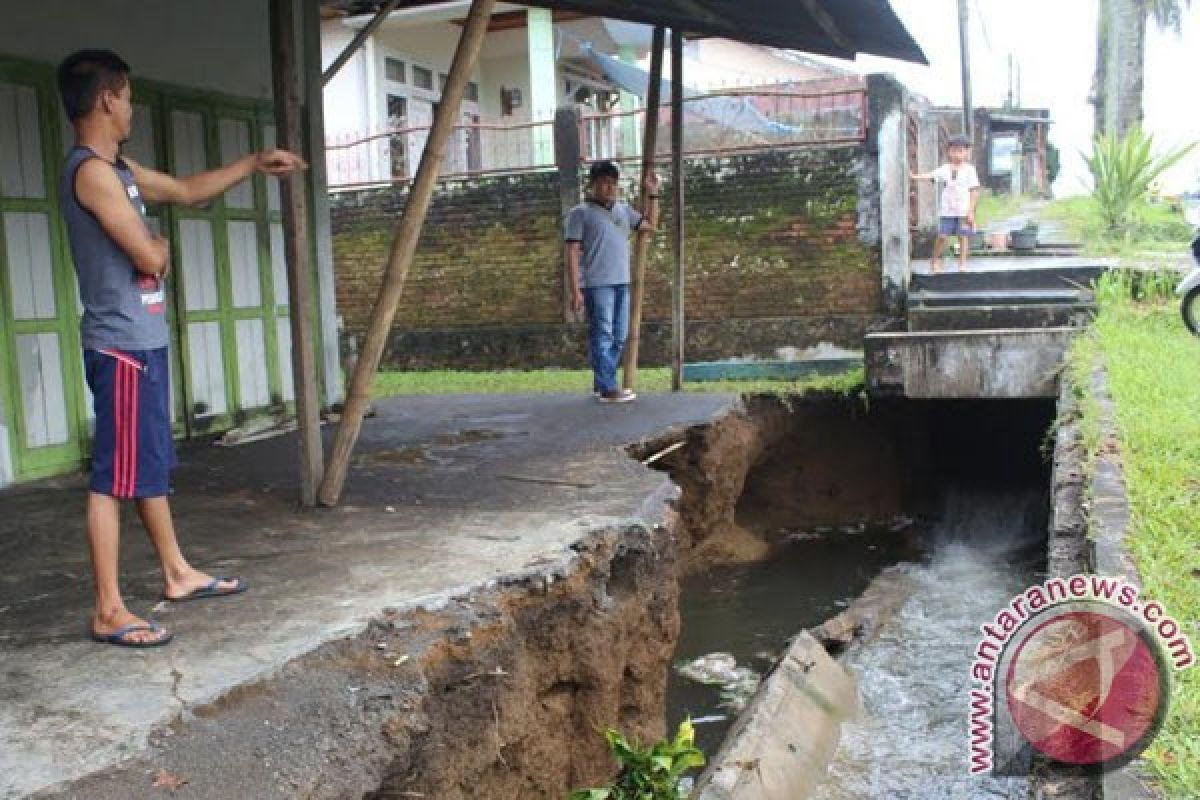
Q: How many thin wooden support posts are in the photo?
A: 4